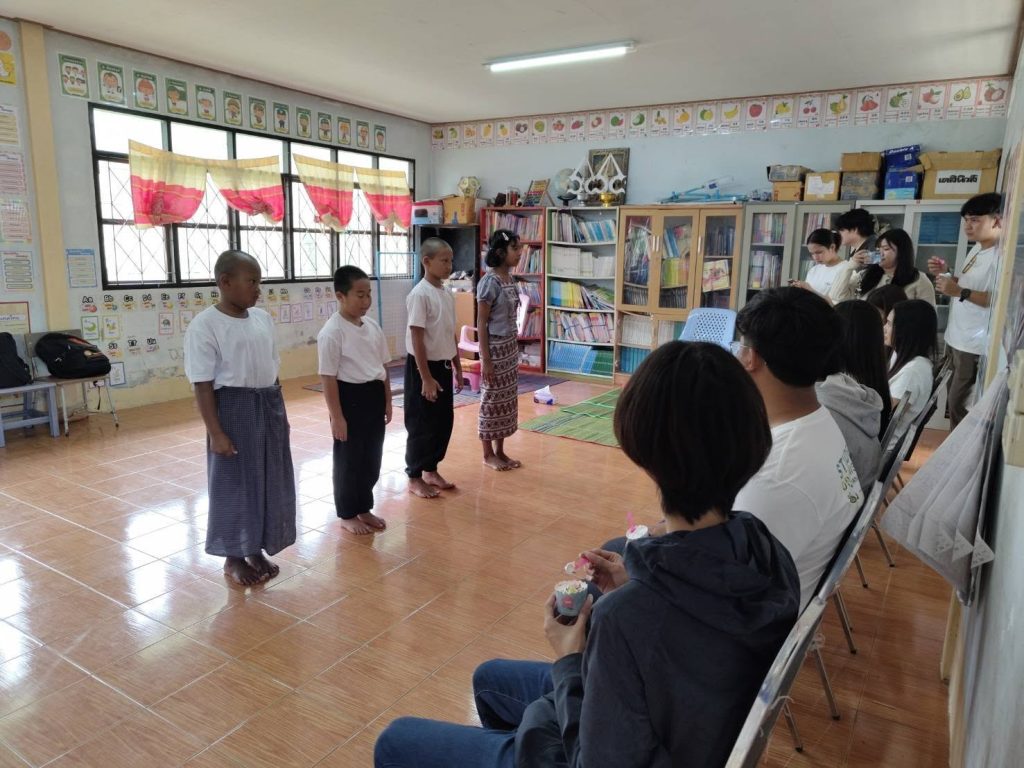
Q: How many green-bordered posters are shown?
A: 13